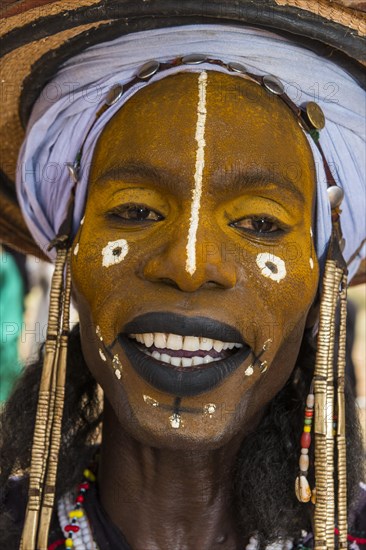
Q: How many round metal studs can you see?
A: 8